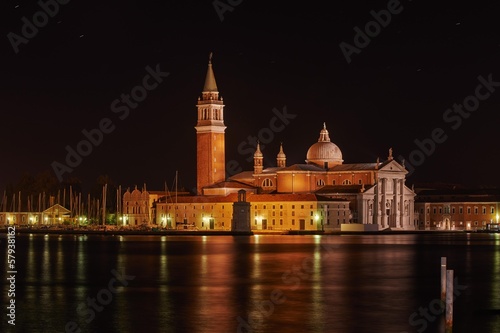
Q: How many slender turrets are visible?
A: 2